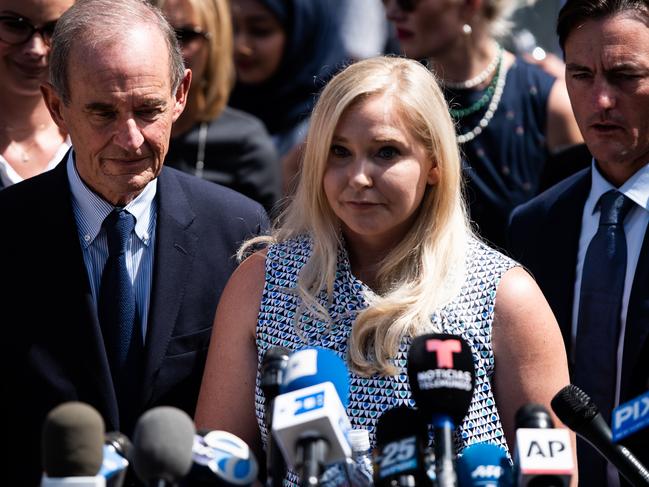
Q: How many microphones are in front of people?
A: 12